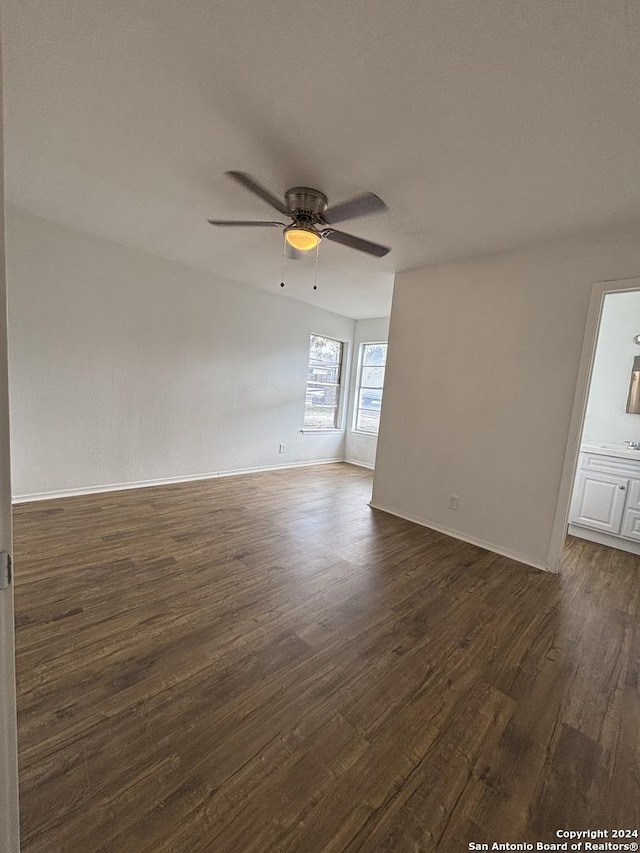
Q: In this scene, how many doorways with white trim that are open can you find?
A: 1